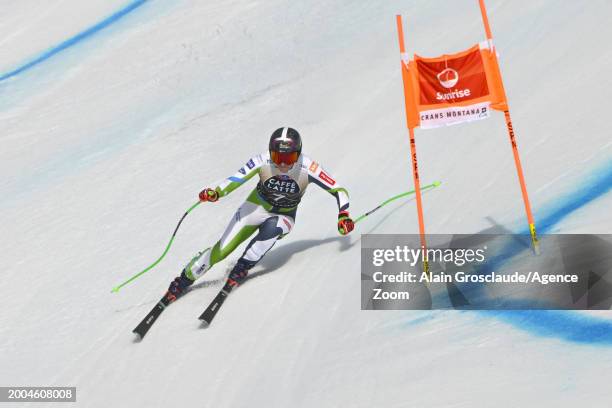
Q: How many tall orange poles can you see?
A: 2